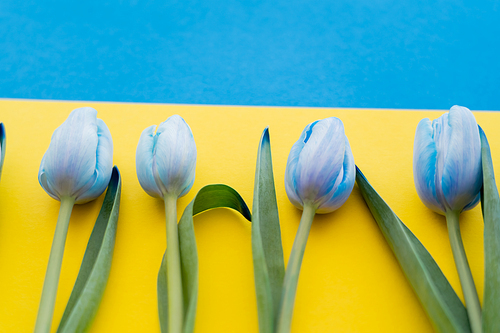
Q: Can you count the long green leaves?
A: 5